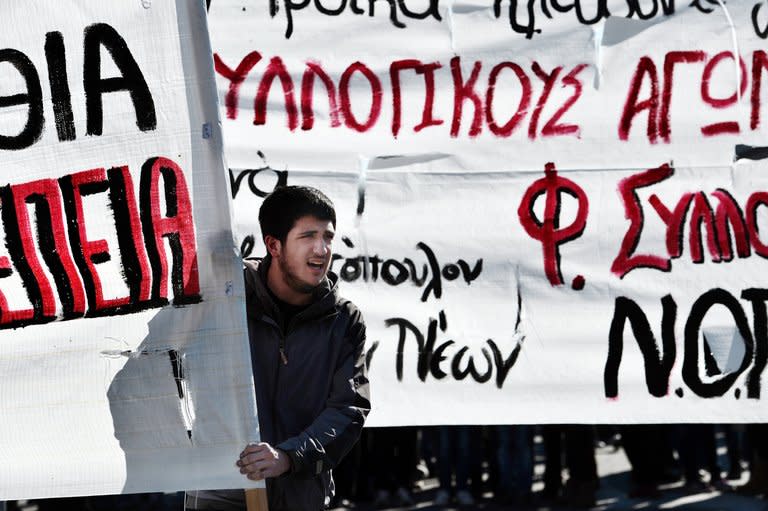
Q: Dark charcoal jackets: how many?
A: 1